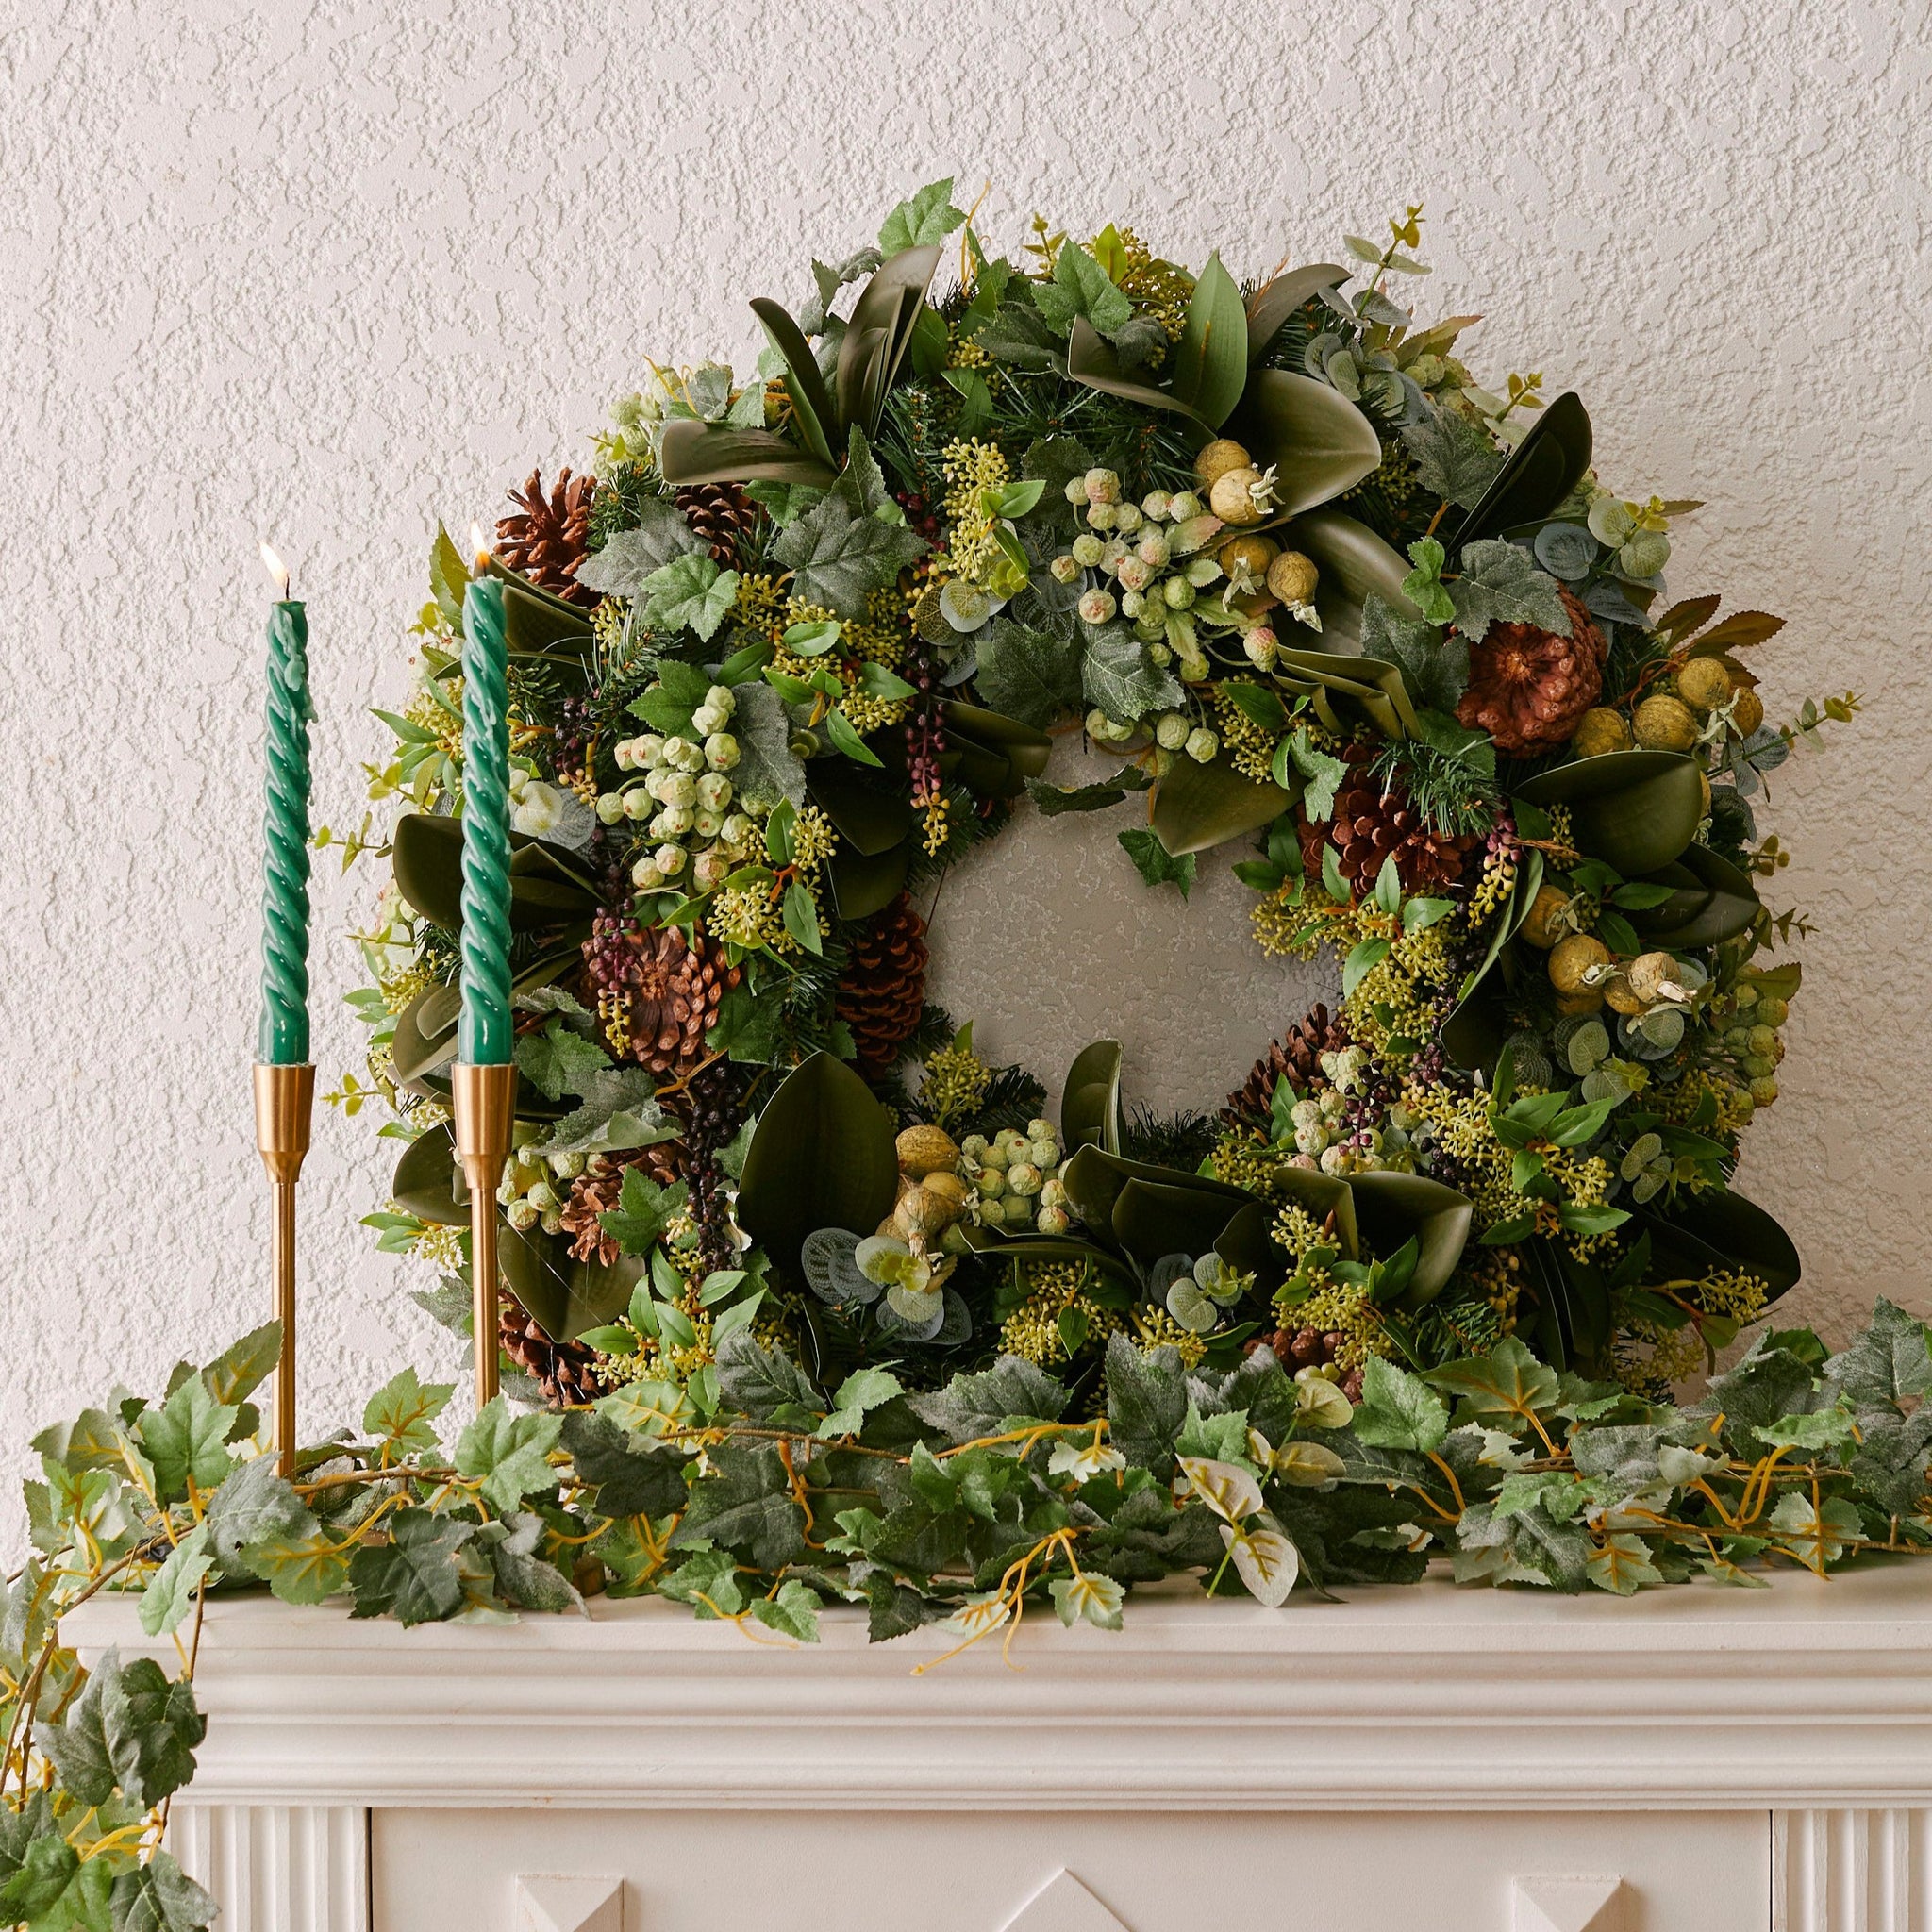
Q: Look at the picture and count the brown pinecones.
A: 10